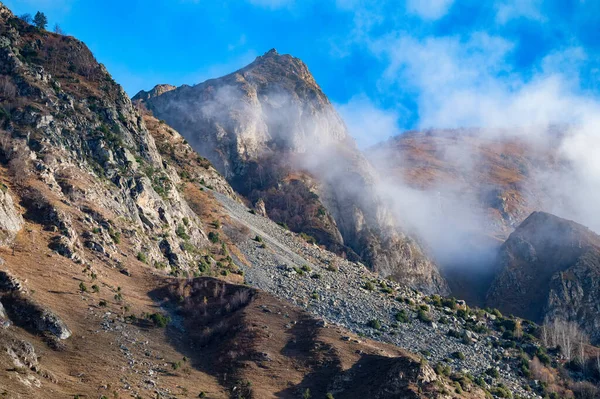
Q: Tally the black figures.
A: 0